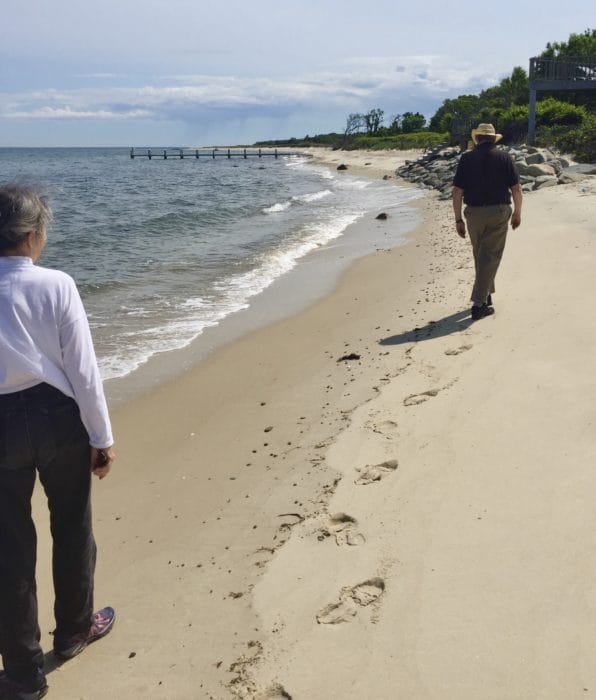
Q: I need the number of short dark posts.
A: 10